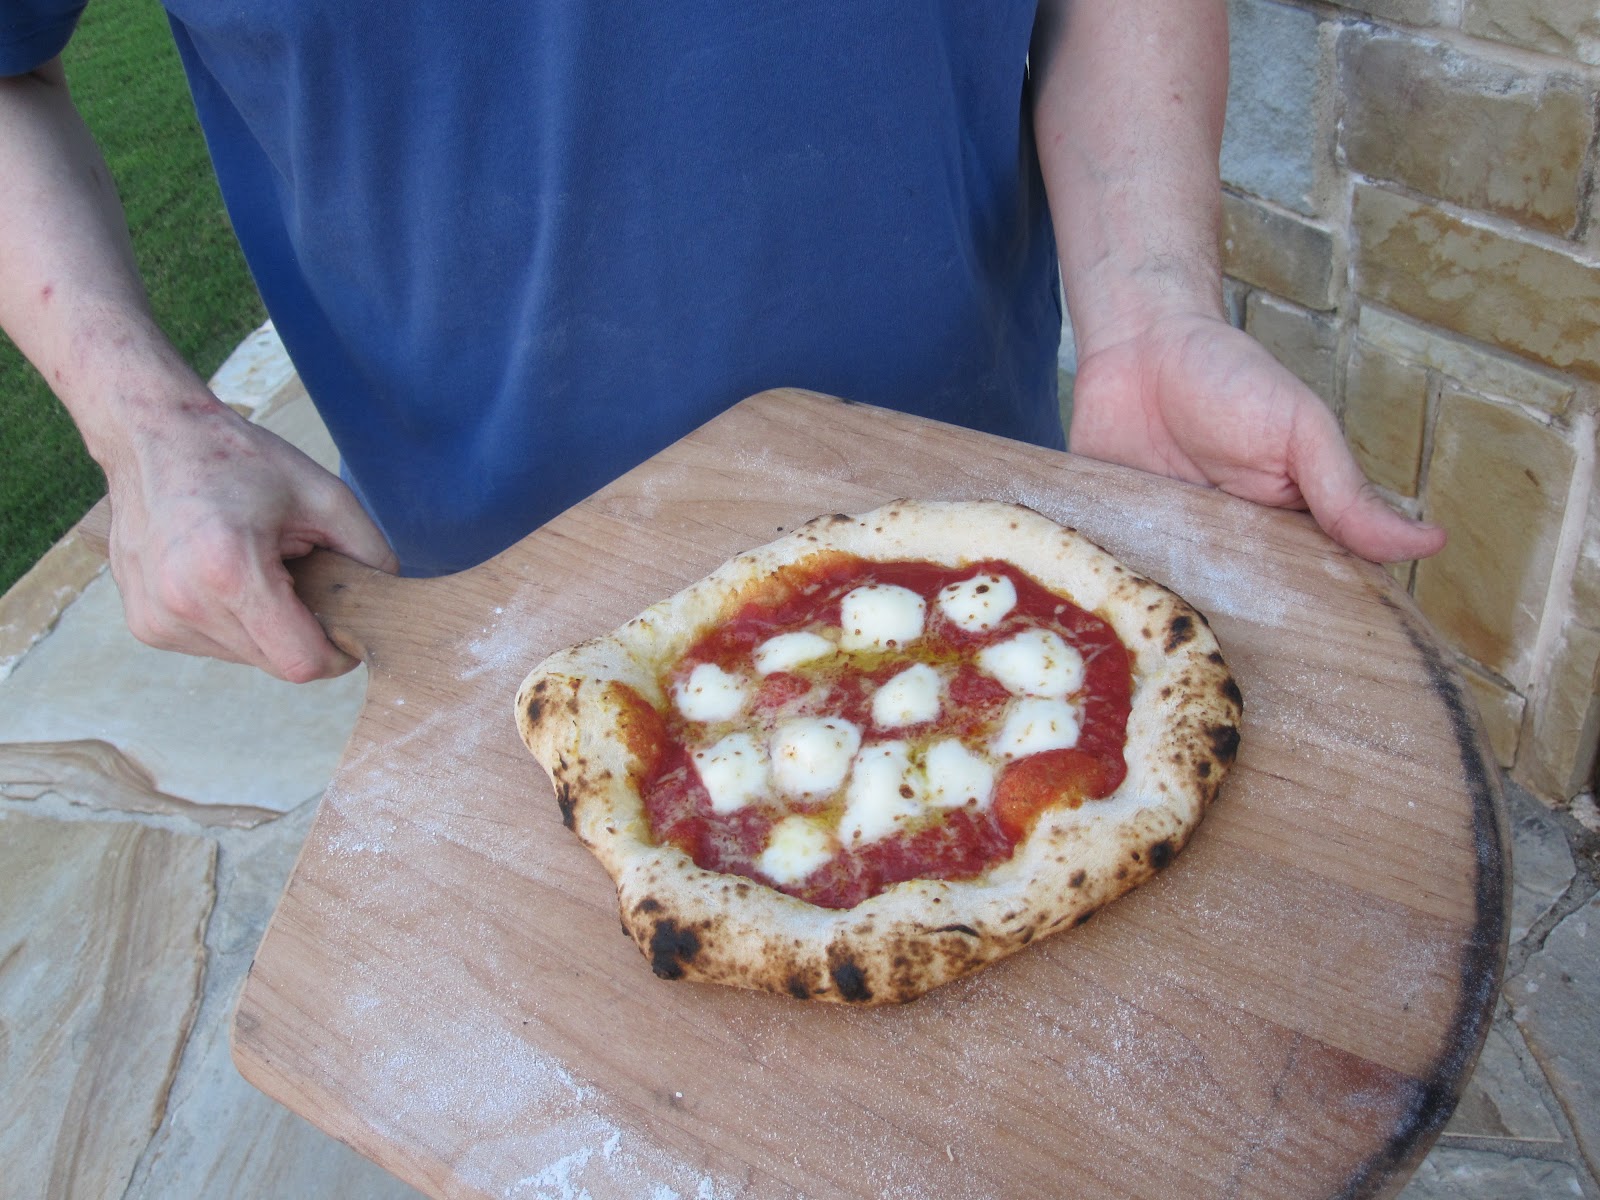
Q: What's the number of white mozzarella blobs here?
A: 12